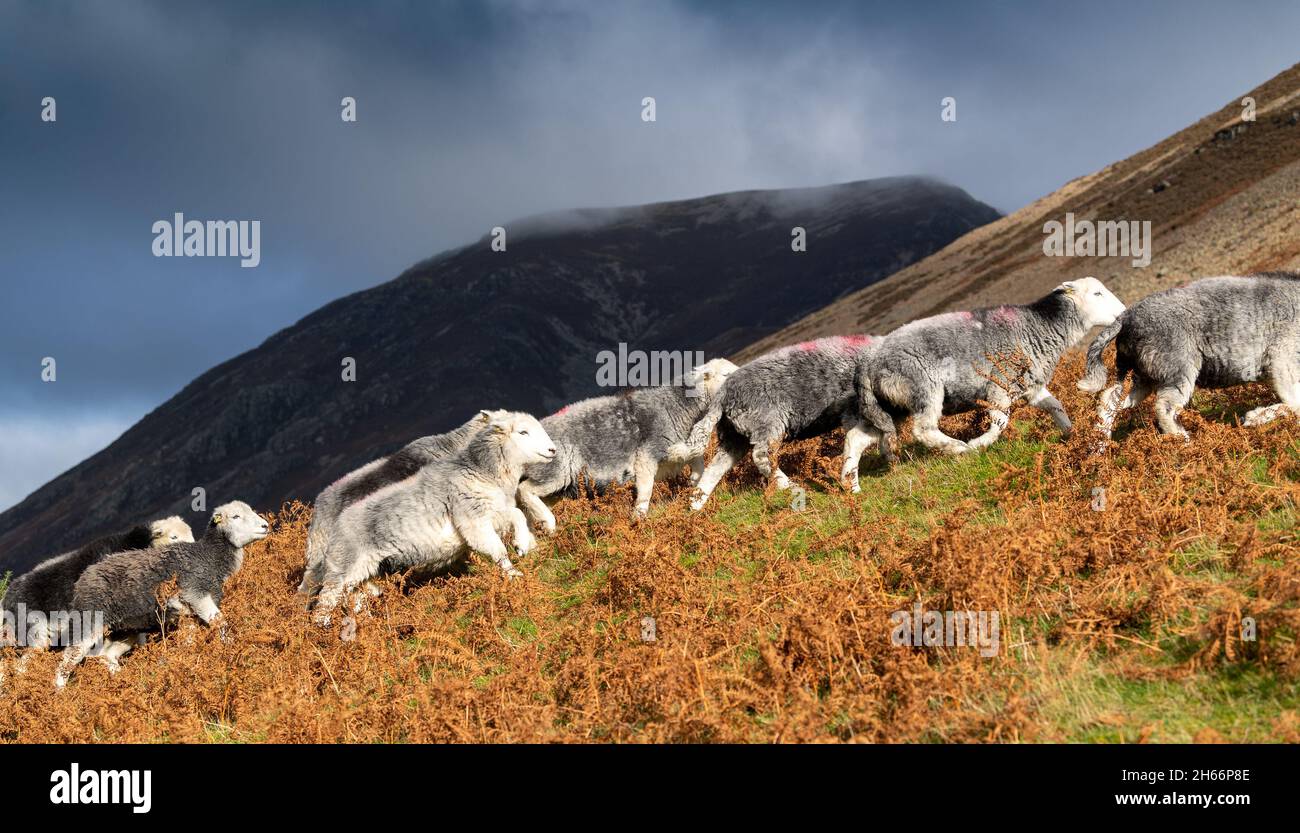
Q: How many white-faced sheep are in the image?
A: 5